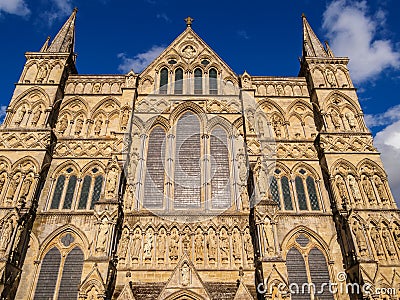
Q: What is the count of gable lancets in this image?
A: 4